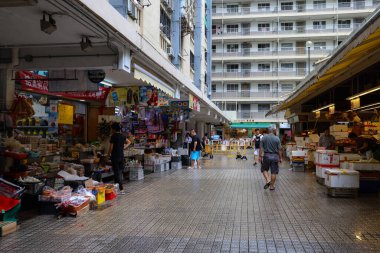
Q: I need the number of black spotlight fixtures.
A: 2